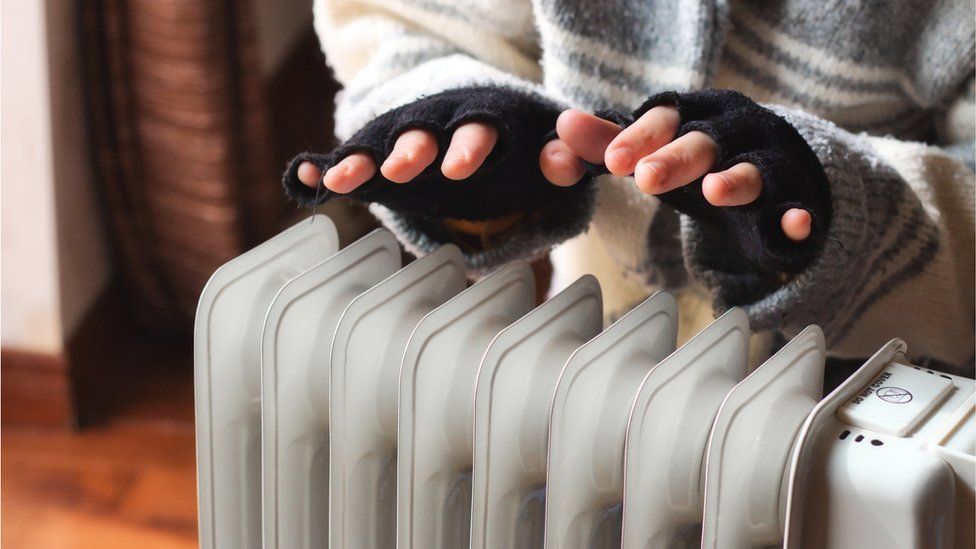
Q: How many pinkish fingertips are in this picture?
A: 10